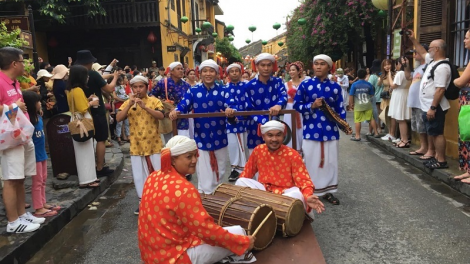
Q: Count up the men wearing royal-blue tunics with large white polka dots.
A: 4